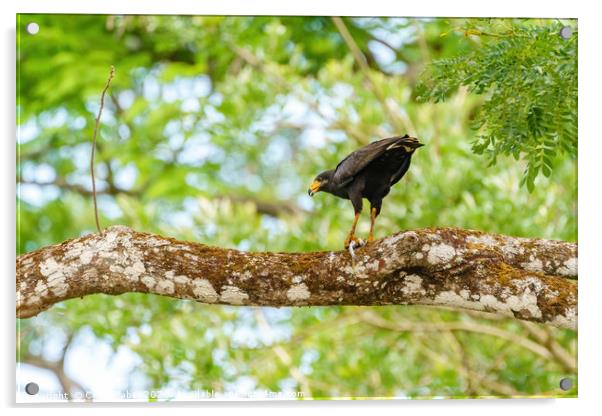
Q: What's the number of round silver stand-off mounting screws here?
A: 4